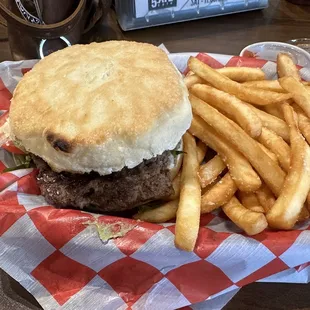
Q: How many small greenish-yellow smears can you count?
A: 1